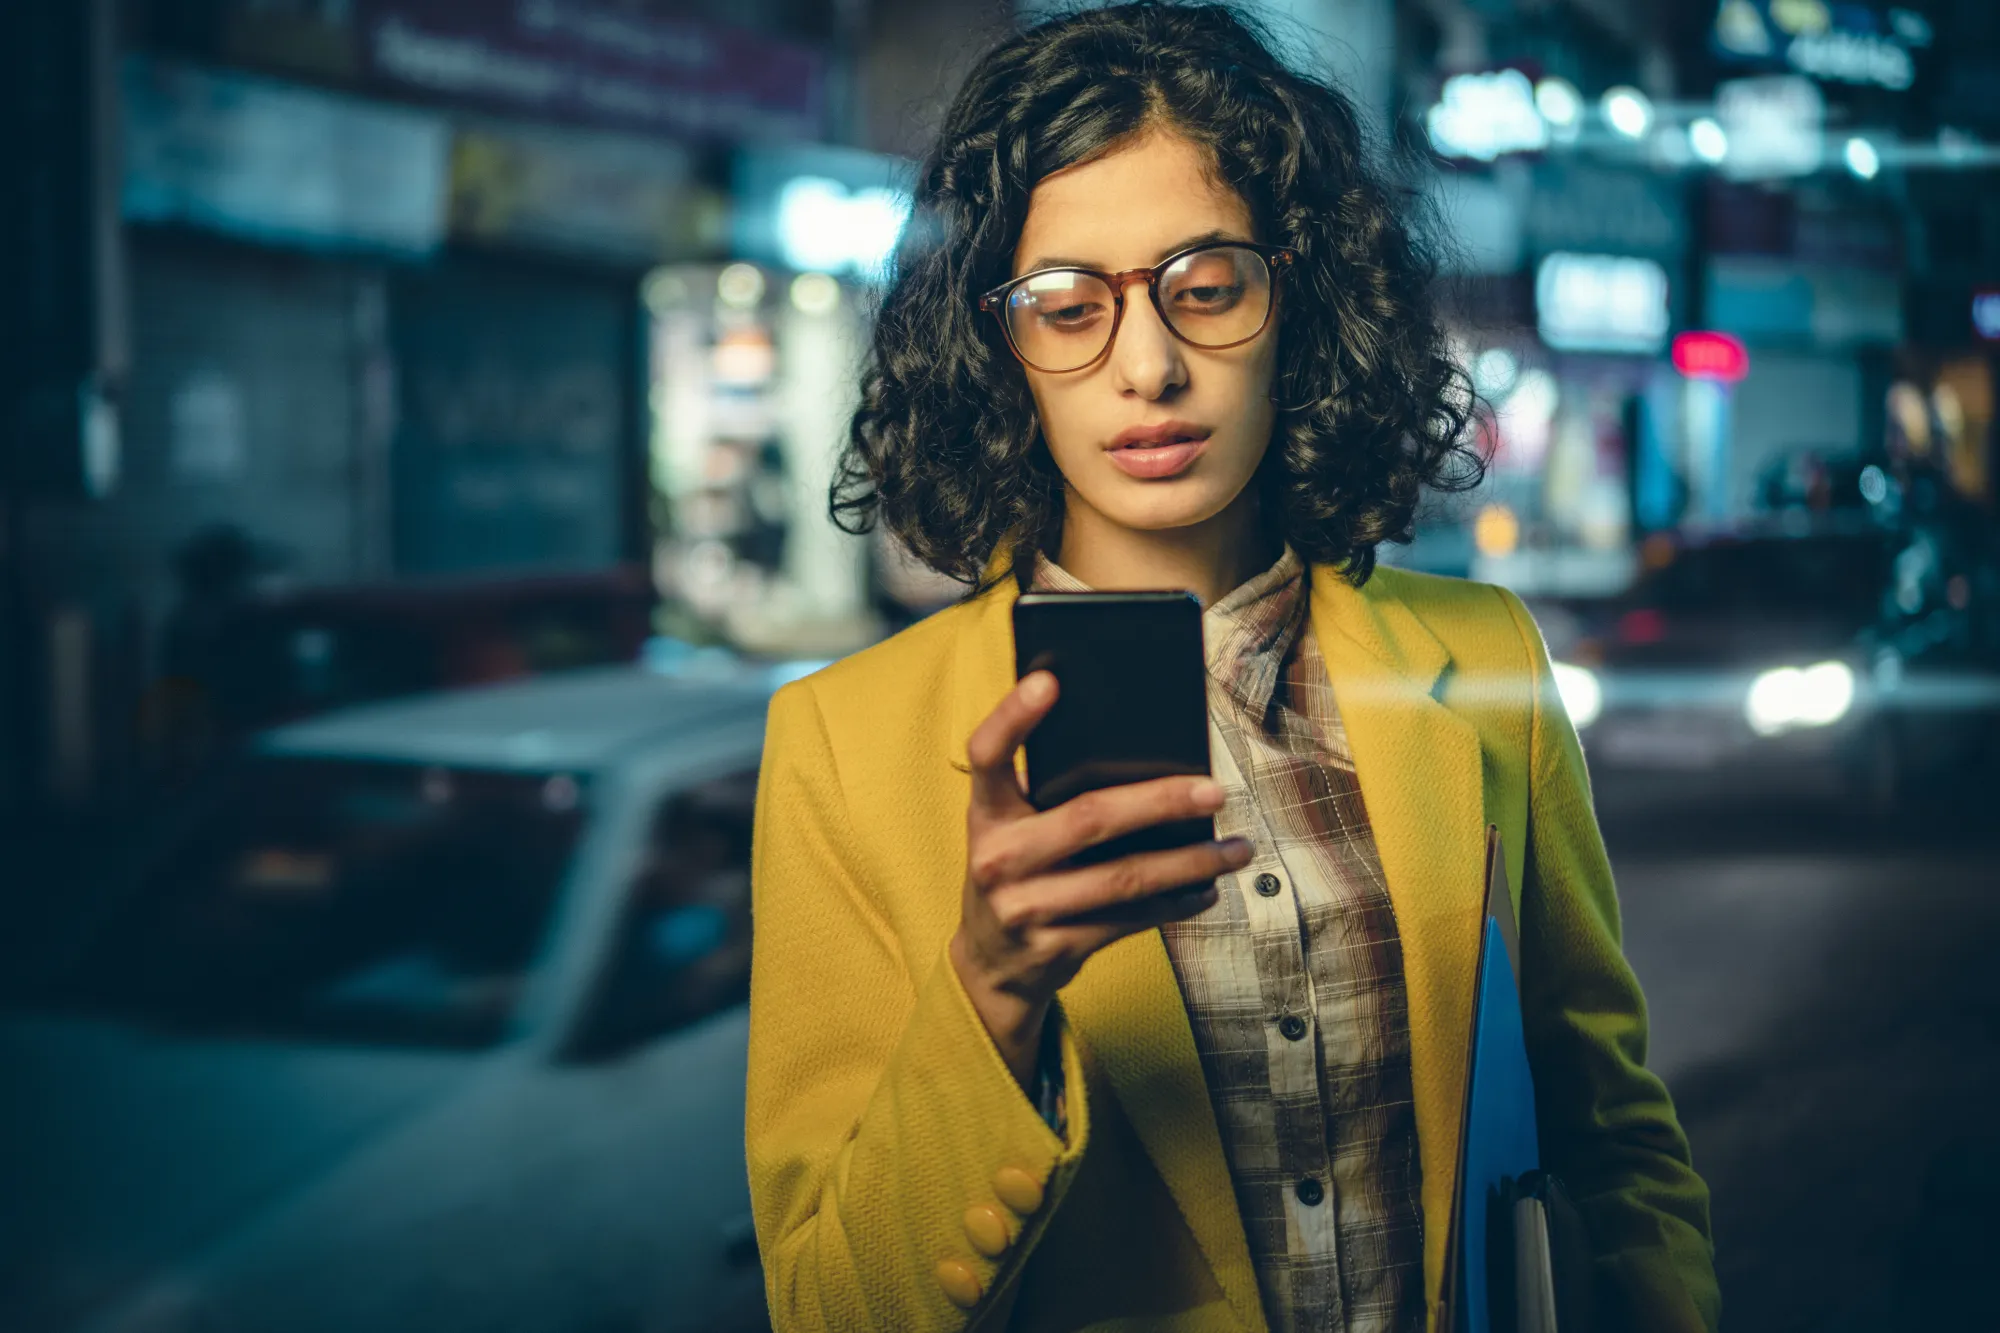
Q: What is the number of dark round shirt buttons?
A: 3